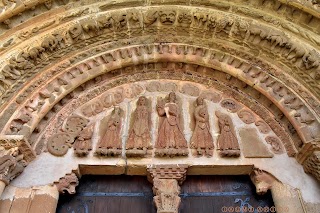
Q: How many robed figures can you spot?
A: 6